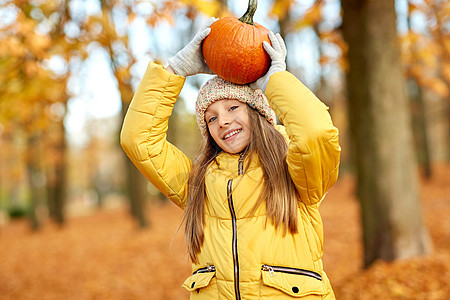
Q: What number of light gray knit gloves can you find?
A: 2